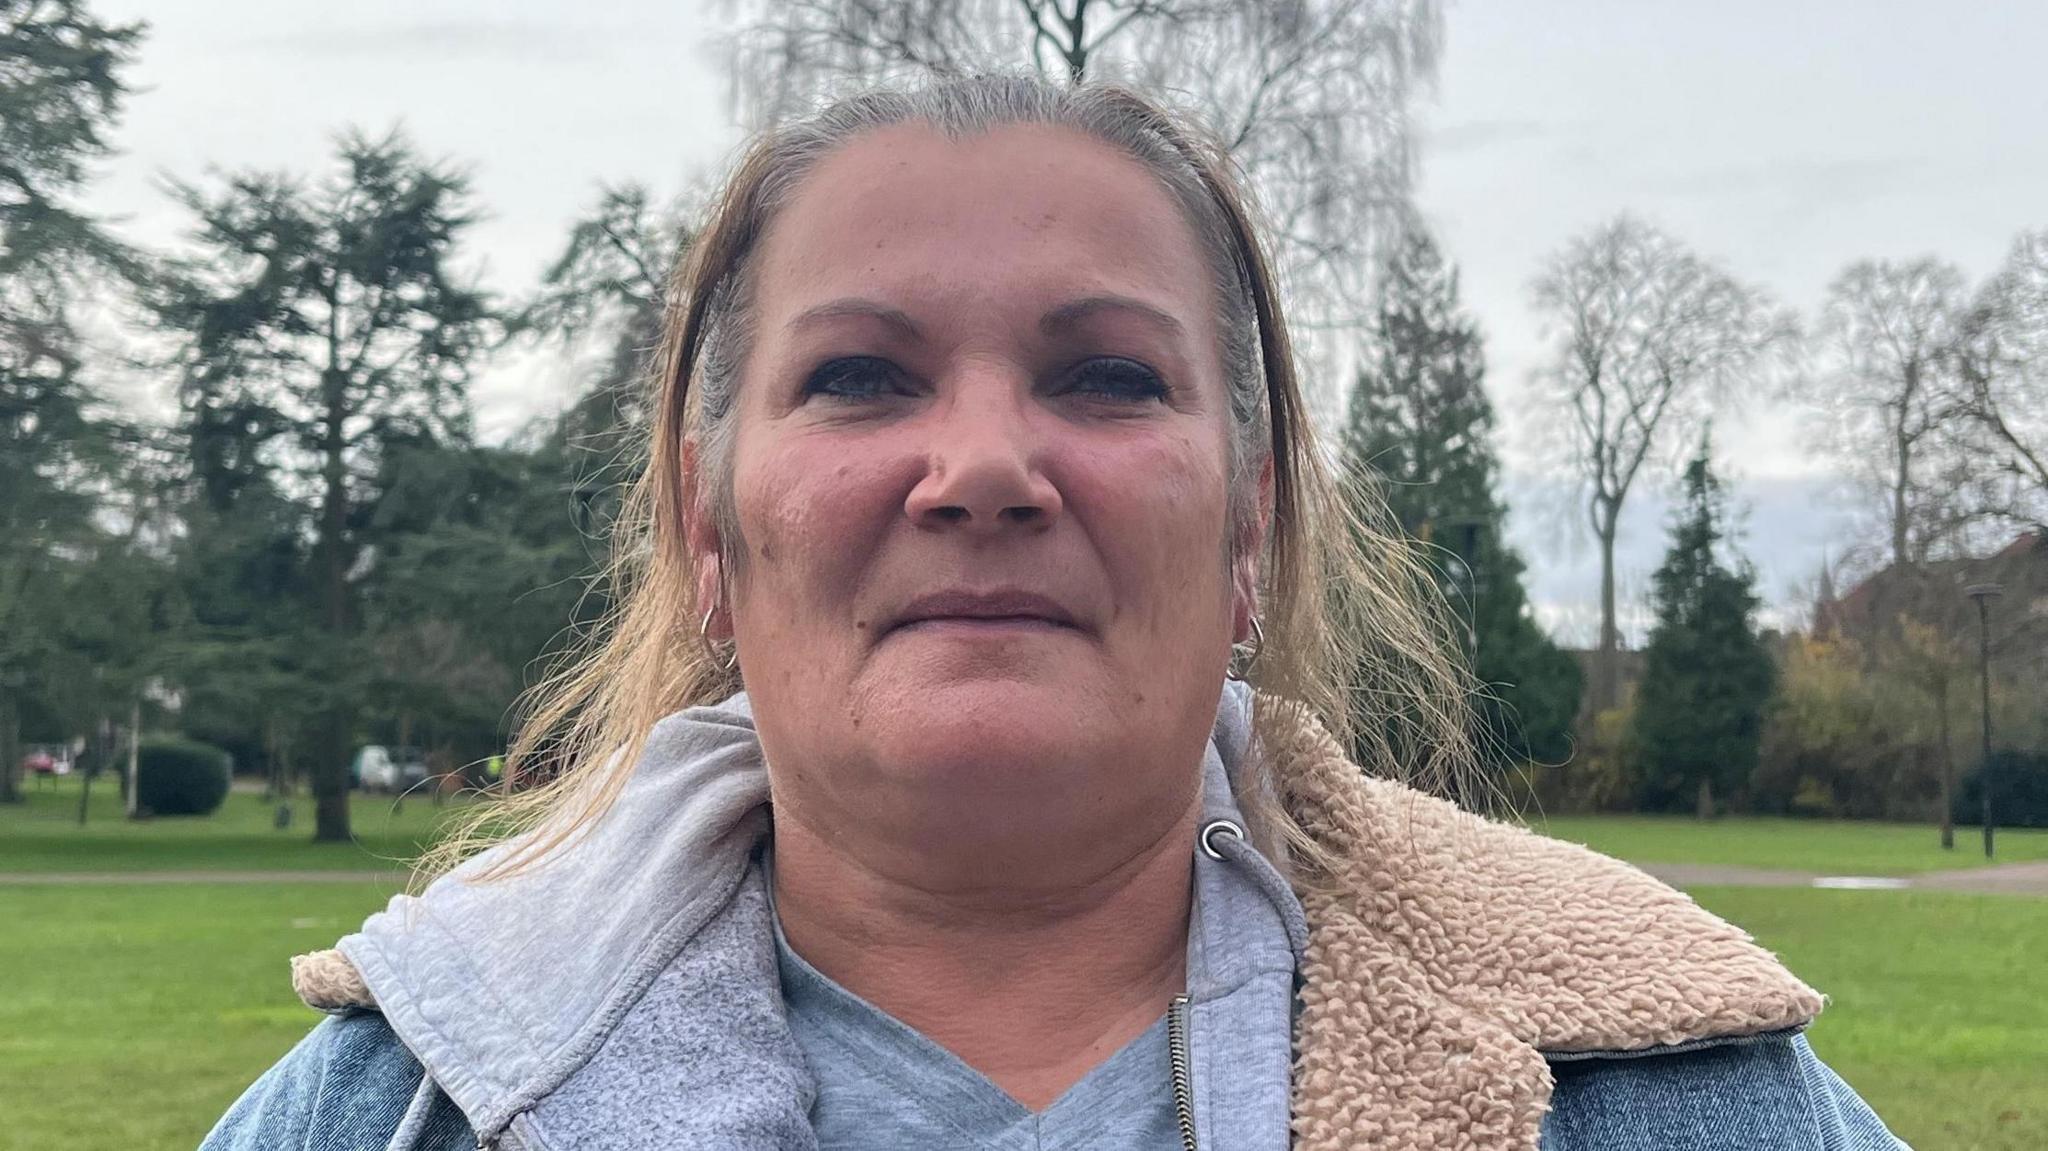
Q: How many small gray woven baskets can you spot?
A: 0